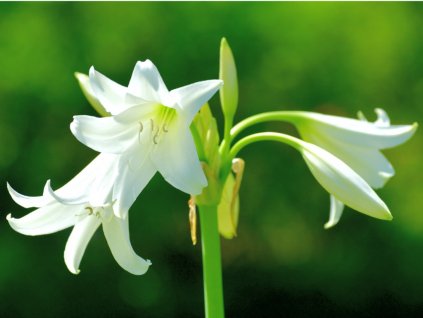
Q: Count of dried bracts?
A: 2